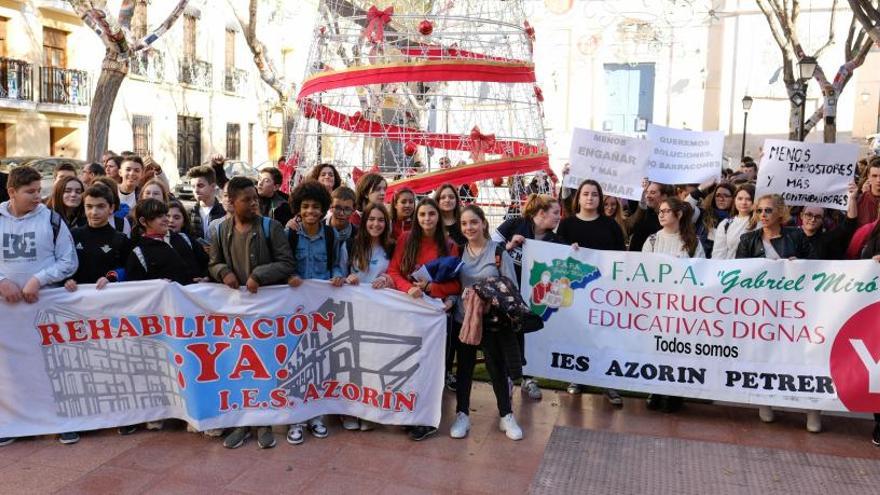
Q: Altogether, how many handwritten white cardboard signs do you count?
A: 3